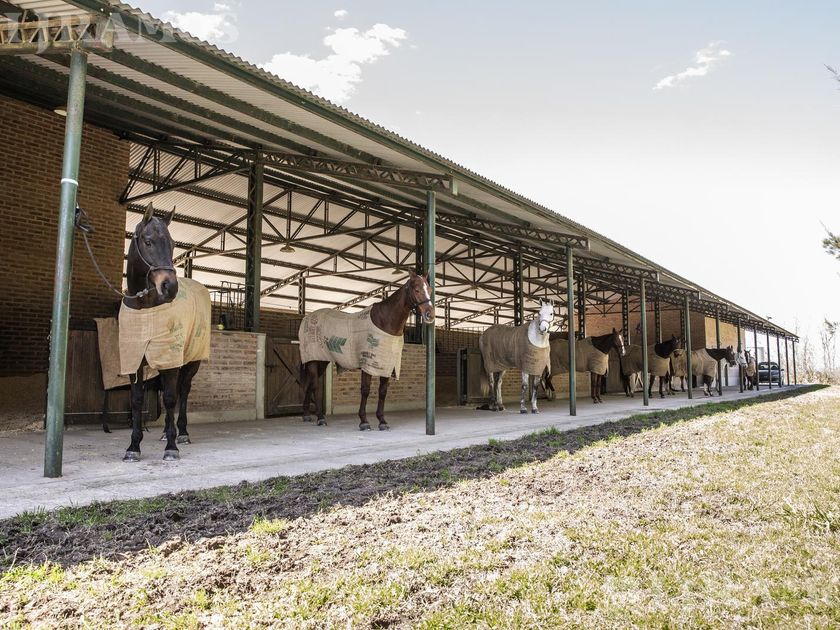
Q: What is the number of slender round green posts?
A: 12